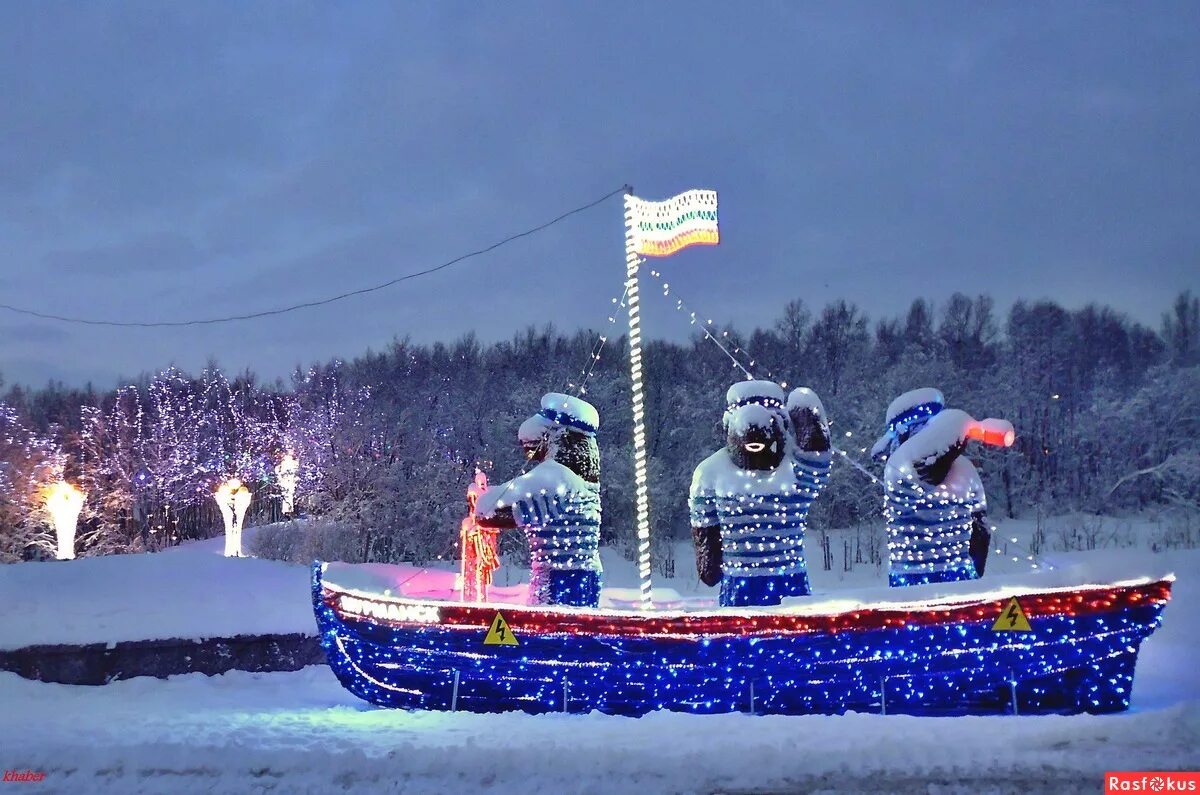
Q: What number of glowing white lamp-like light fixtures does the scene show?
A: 3